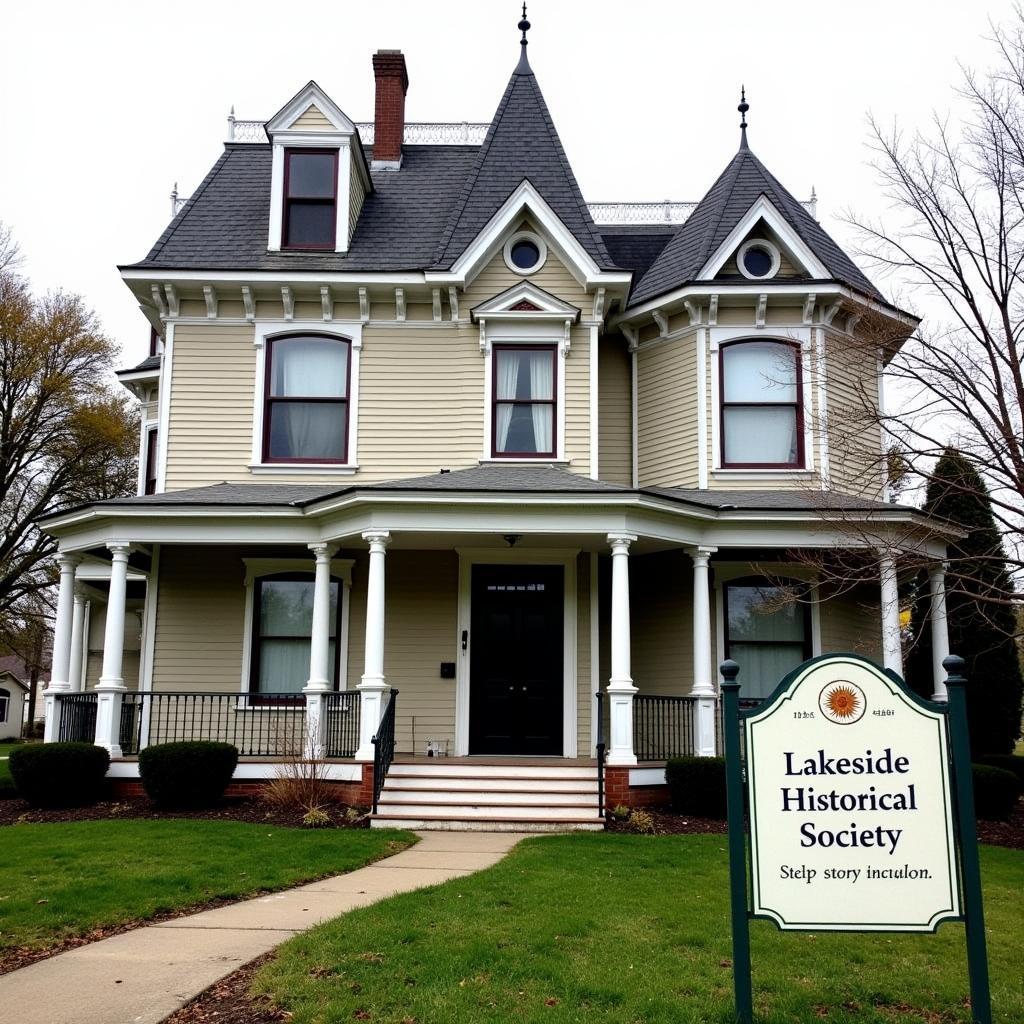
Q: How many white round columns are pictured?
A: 9